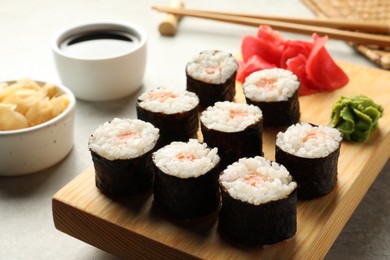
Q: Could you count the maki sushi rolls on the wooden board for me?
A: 8